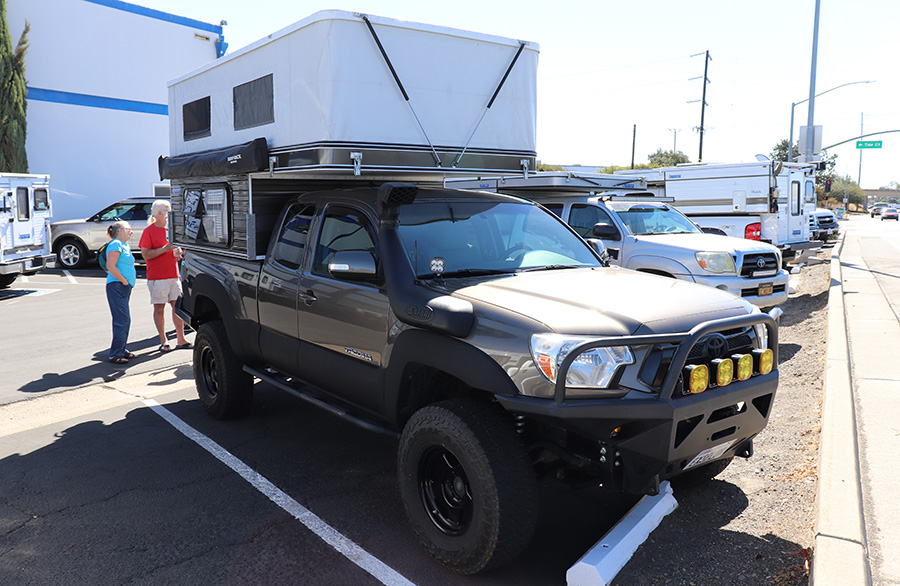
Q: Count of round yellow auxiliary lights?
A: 4